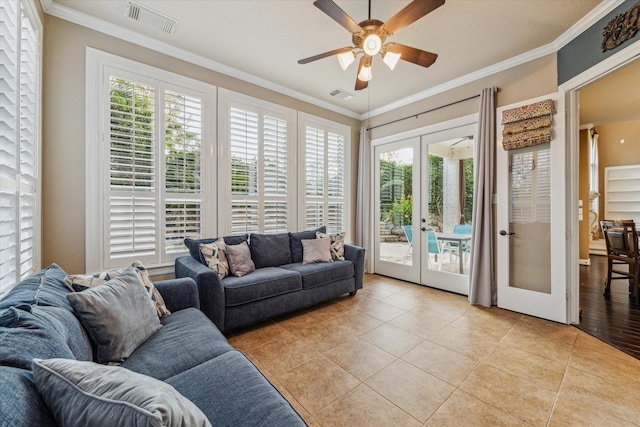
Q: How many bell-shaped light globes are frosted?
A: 4